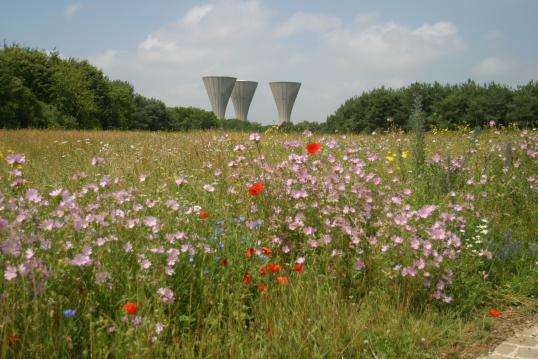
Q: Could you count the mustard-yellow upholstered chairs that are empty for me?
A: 0